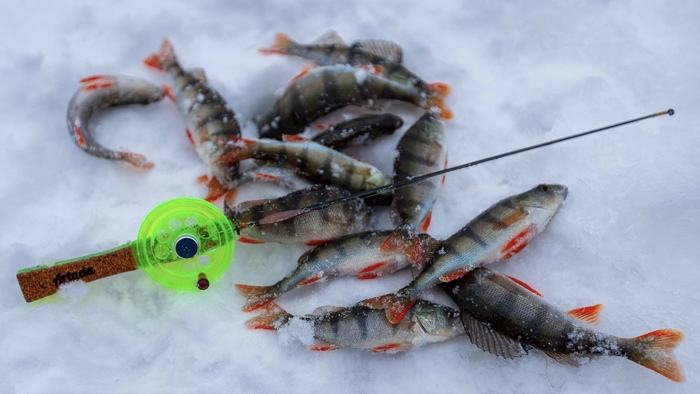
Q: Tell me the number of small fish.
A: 13